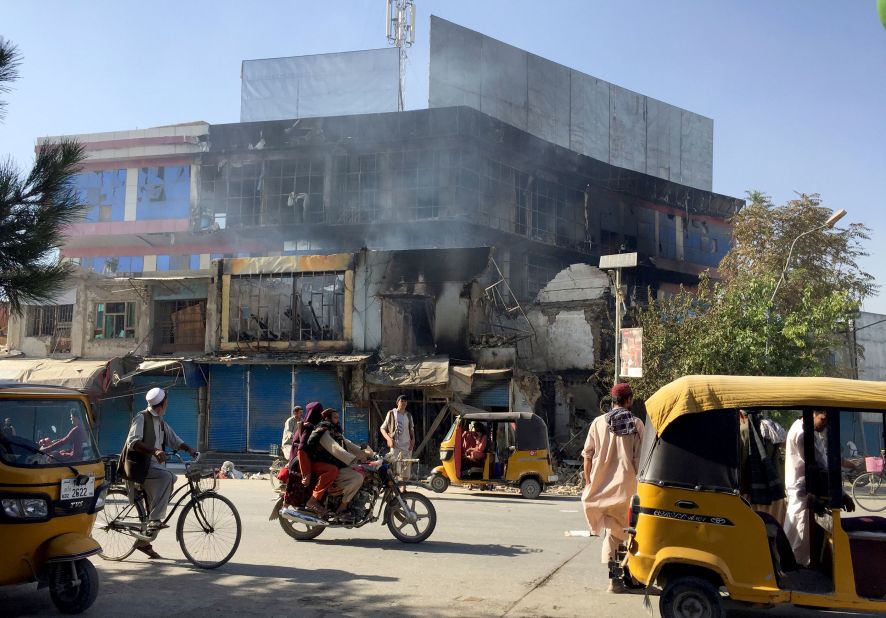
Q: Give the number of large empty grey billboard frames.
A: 2